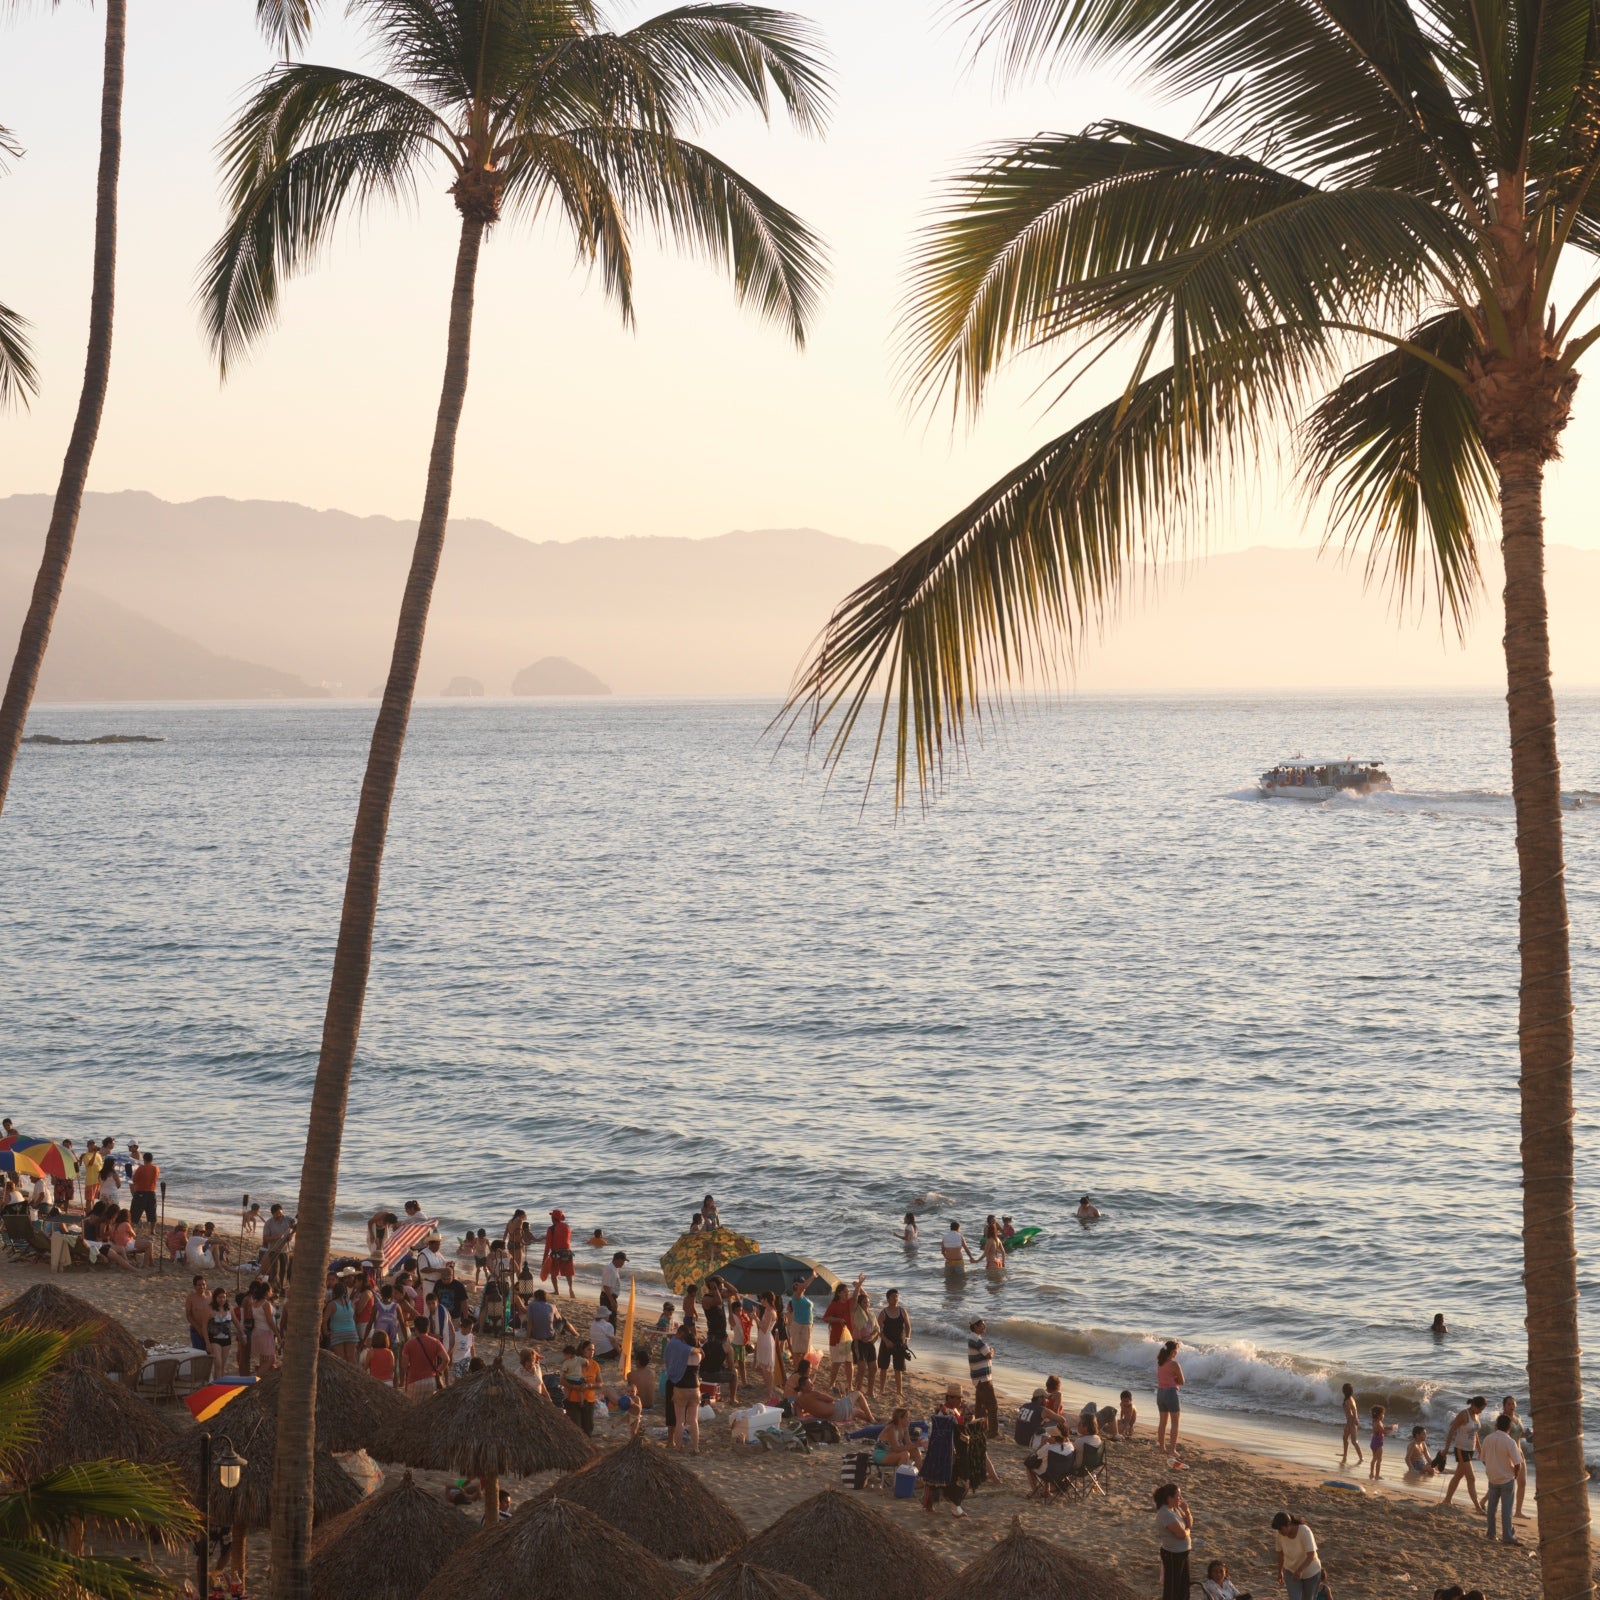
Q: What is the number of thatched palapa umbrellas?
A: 11